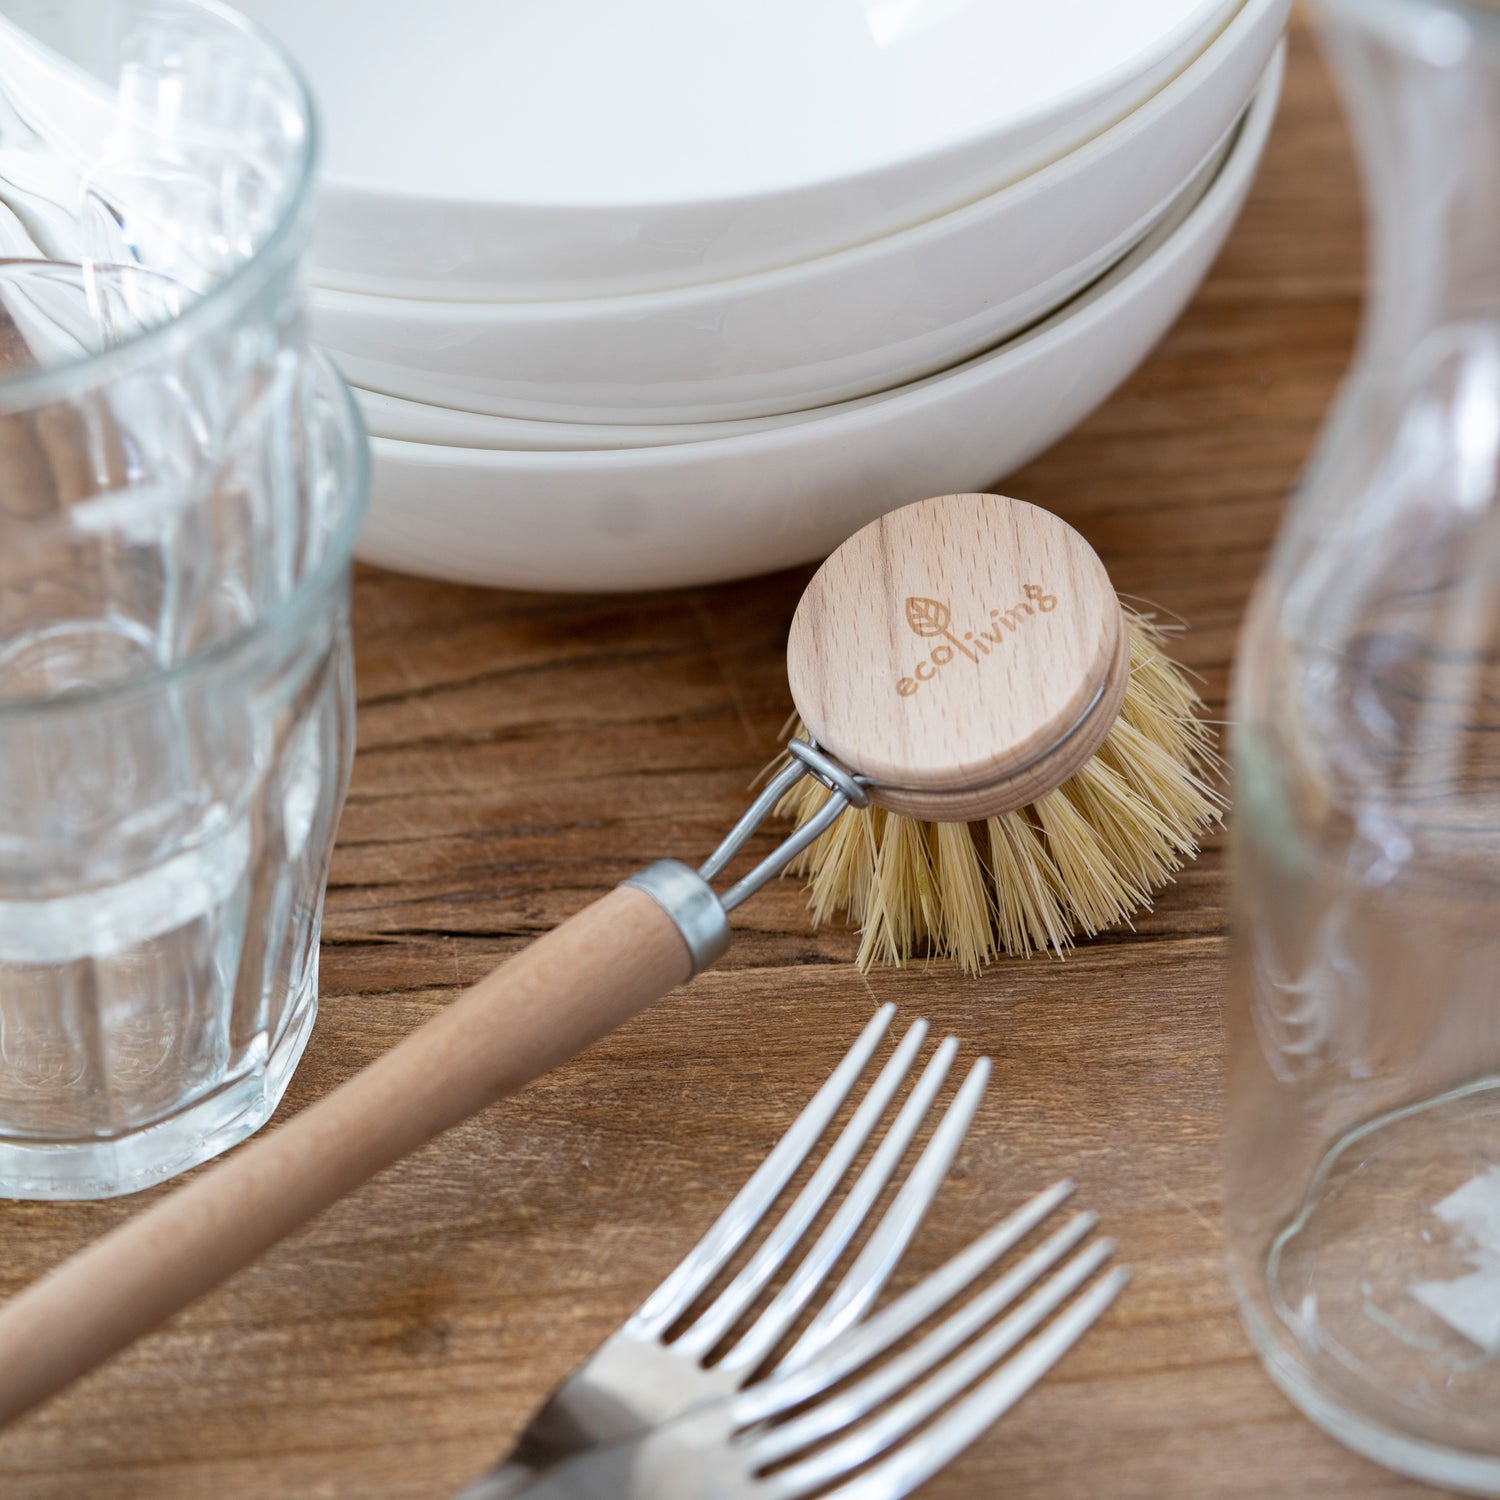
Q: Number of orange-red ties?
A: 0